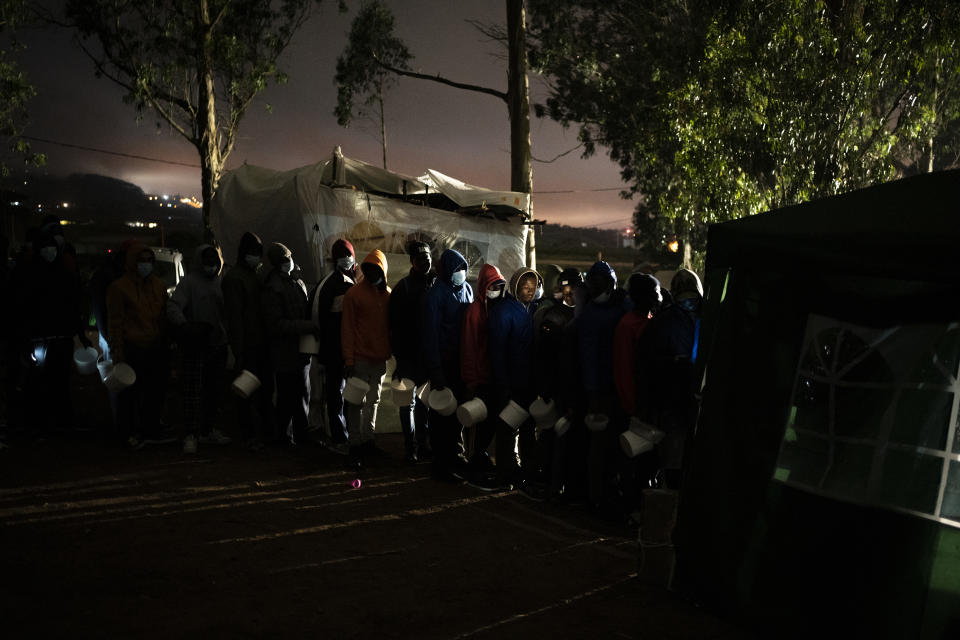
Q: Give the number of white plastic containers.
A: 15